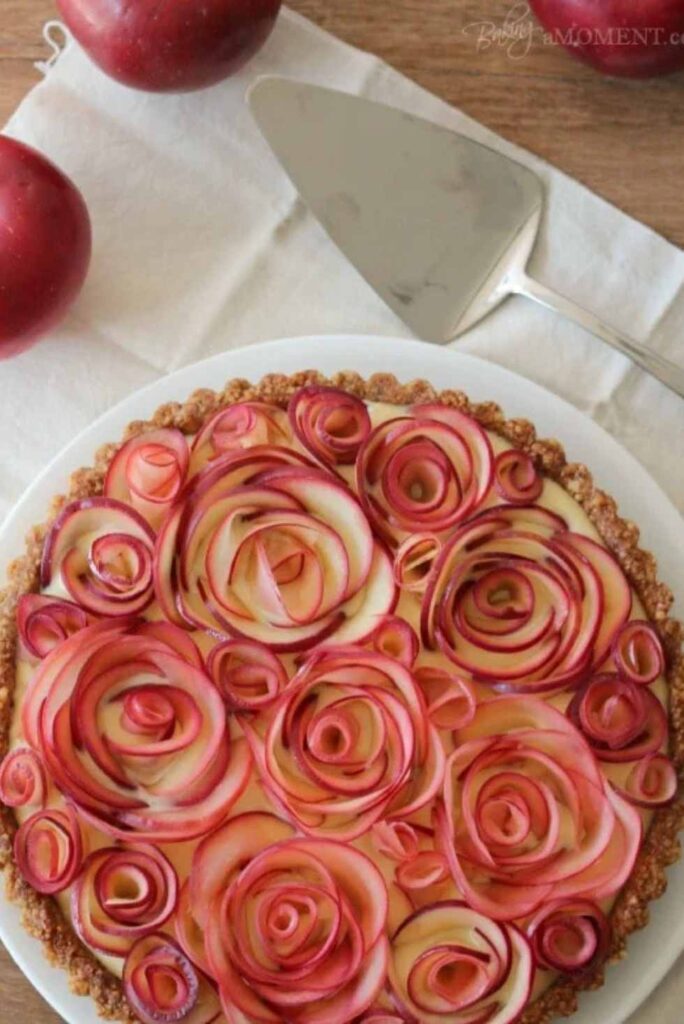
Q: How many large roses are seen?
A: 6